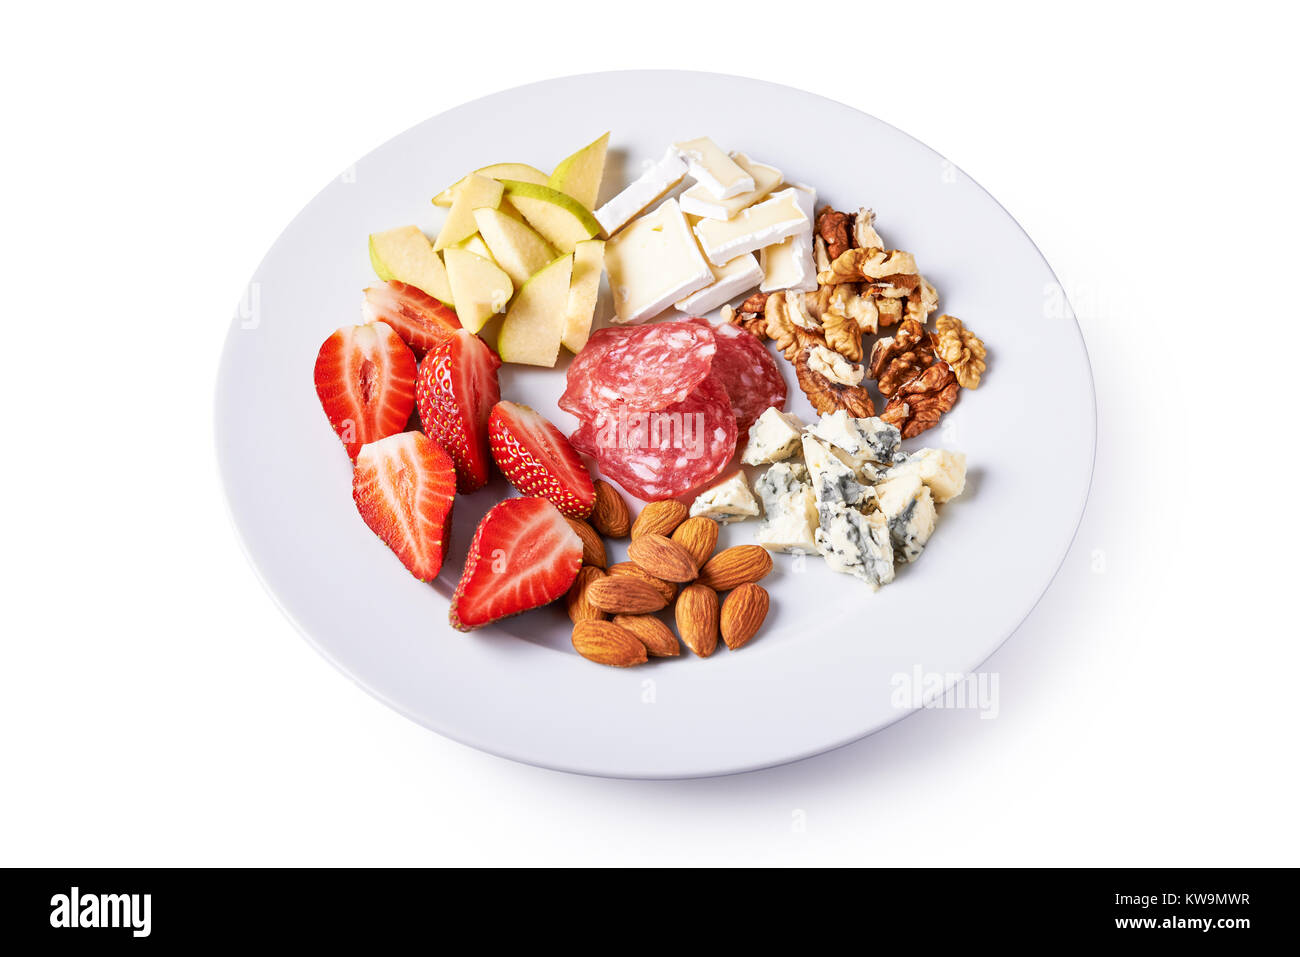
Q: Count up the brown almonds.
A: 13